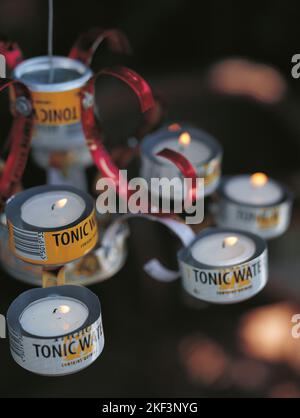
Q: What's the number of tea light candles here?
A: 5